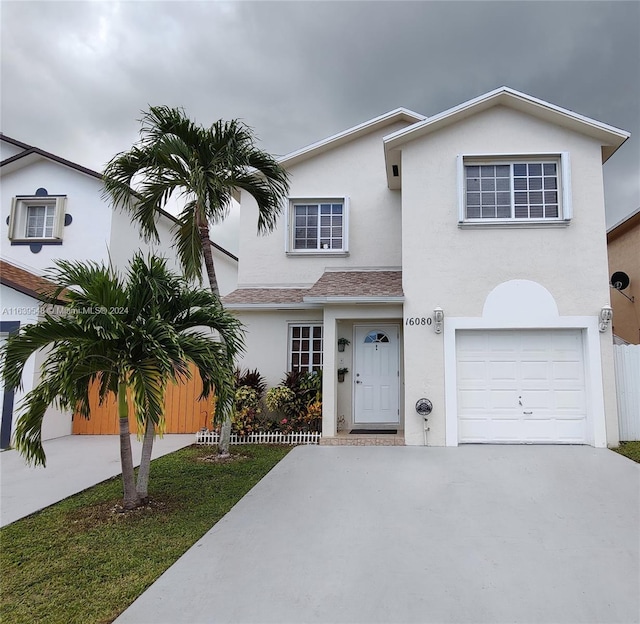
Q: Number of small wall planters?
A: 2